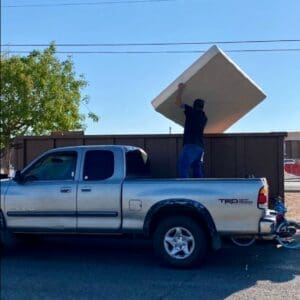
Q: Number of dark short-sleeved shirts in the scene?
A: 1